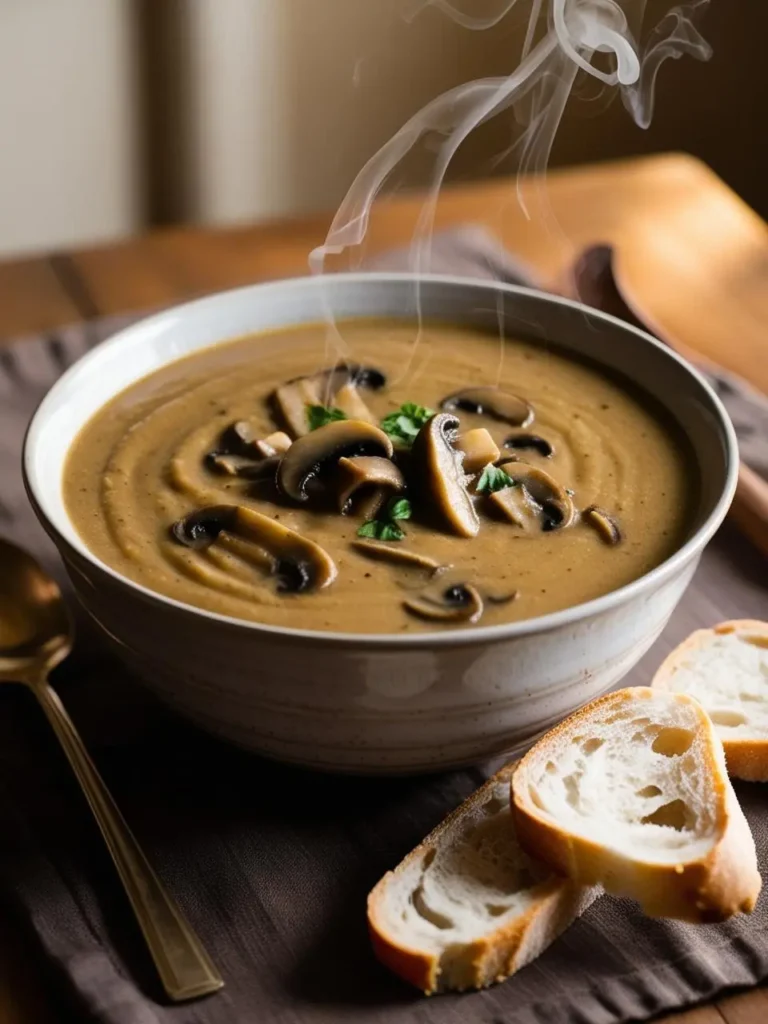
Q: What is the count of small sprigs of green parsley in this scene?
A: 4